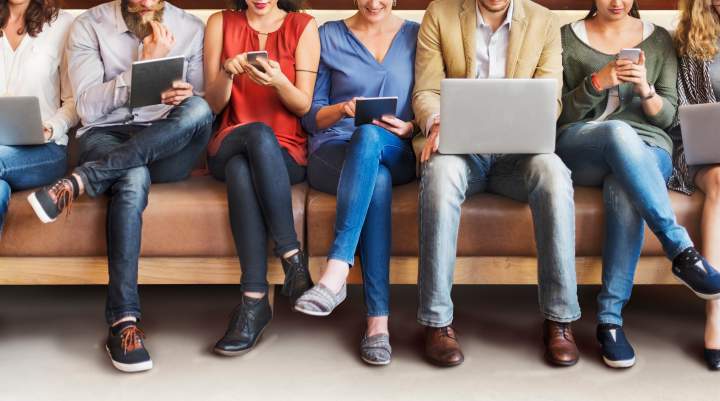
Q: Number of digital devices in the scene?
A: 7